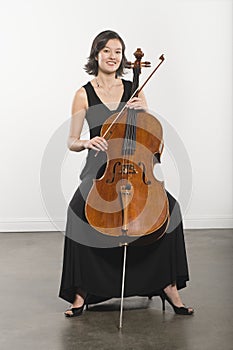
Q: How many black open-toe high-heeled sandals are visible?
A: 2